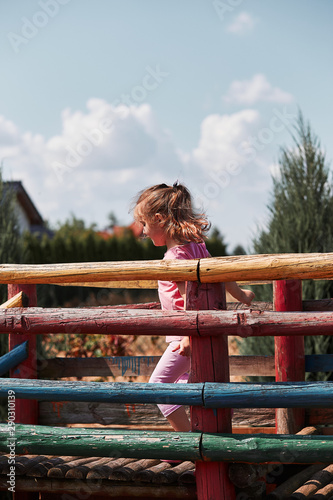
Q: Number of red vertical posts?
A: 3